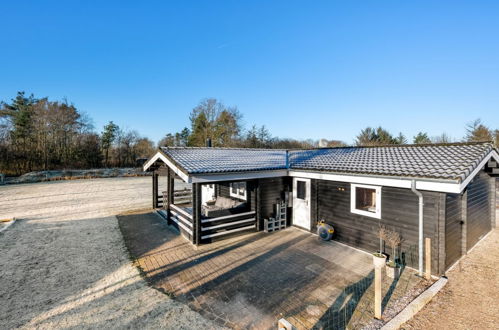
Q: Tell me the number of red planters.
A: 0